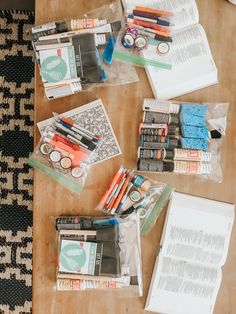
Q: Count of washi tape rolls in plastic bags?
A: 12